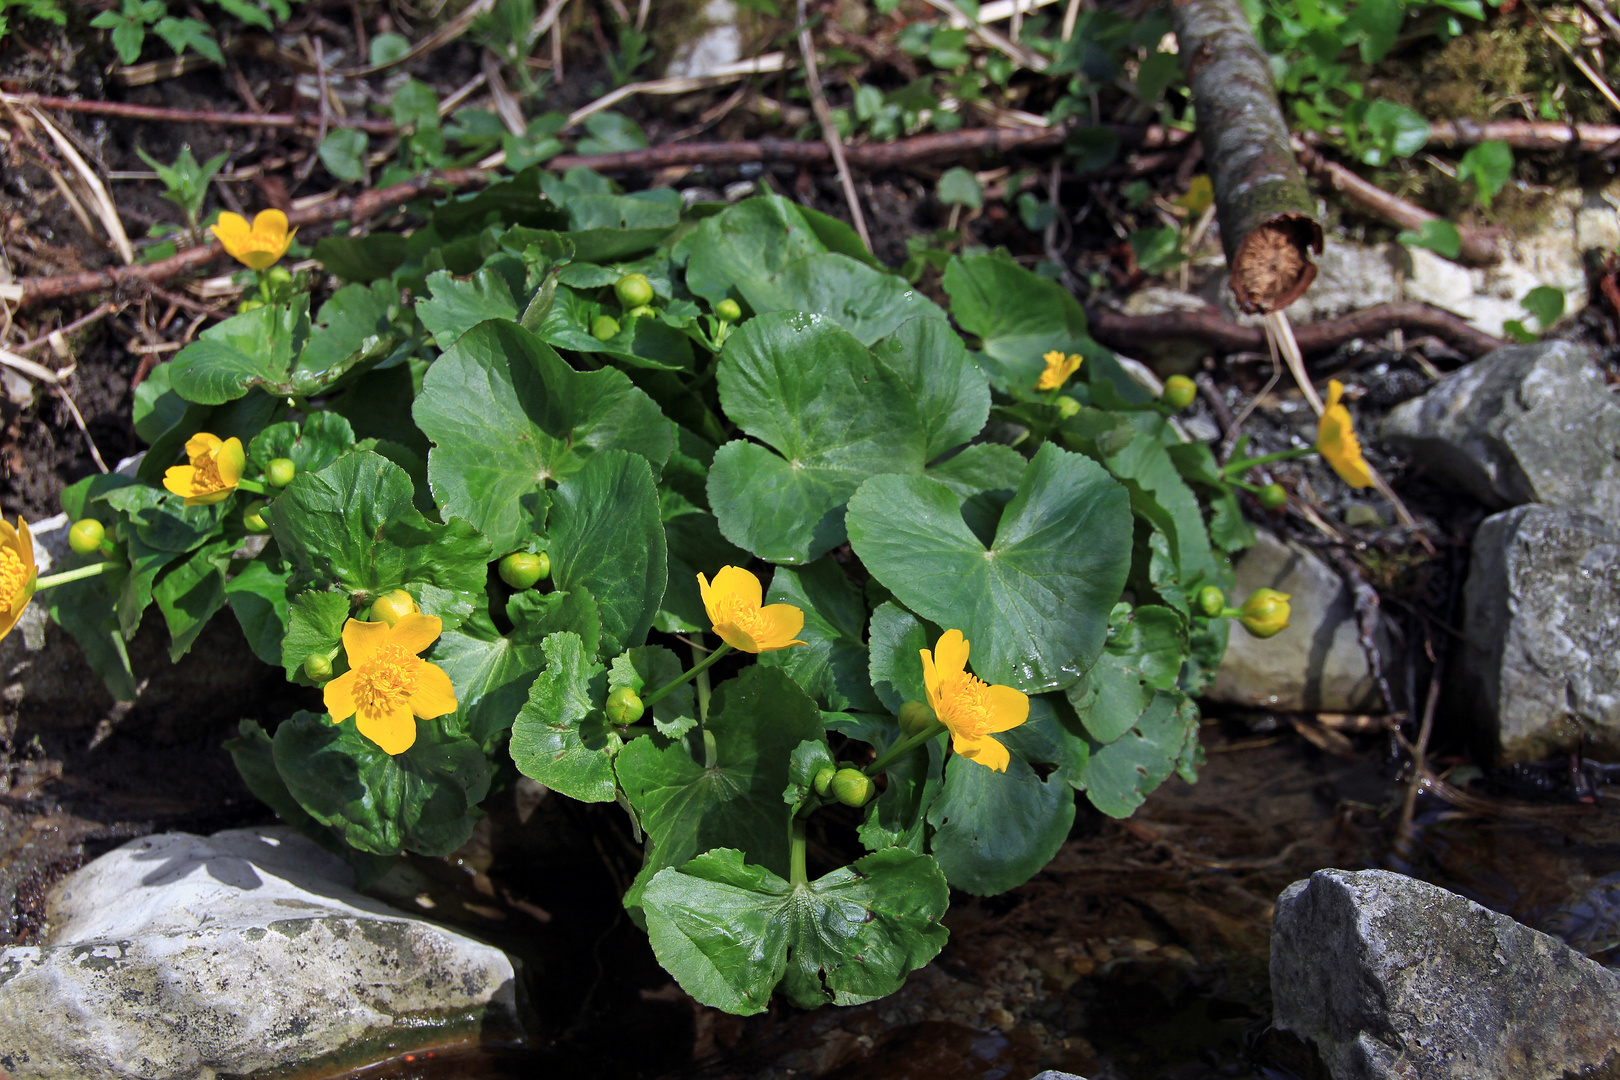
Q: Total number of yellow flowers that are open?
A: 8